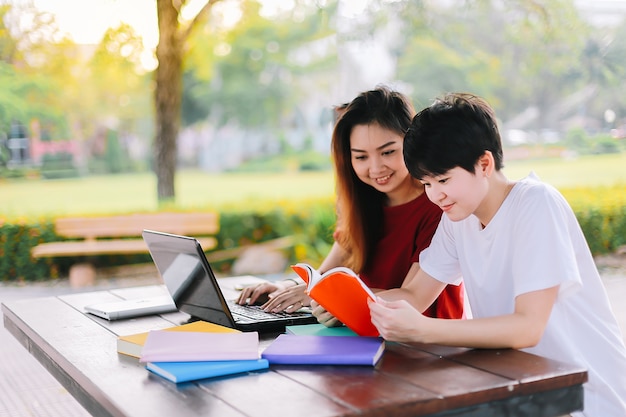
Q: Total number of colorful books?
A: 6